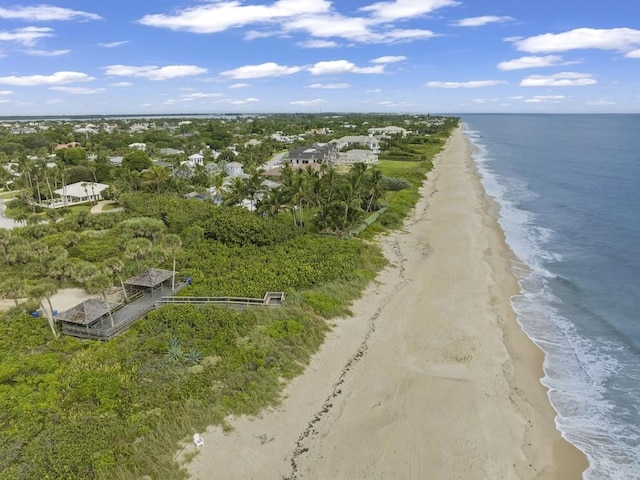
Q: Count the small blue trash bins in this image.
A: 3